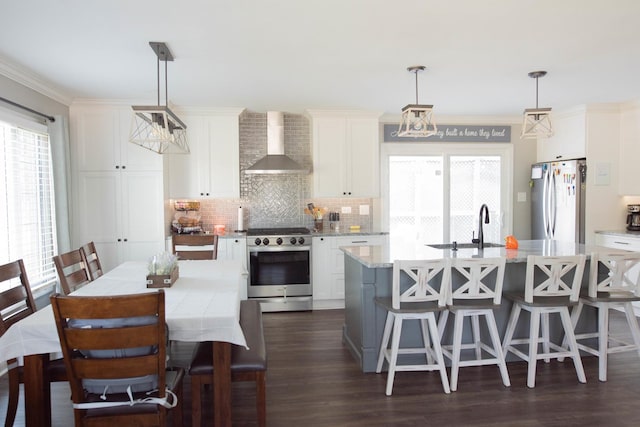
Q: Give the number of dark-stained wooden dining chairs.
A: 5